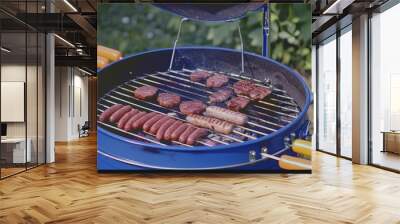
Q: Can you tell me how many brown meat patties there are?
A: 9